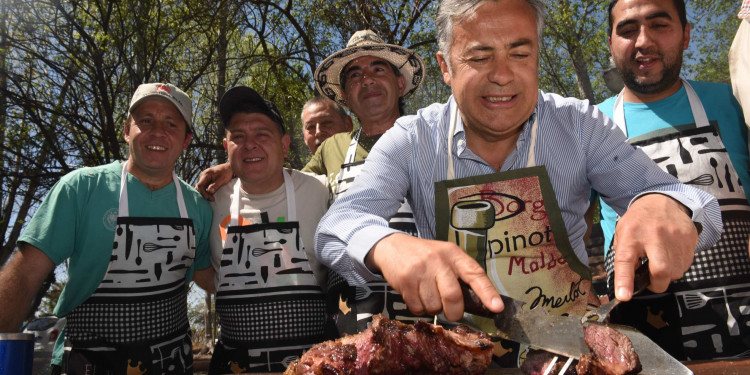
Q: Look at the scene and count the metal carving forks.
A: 1